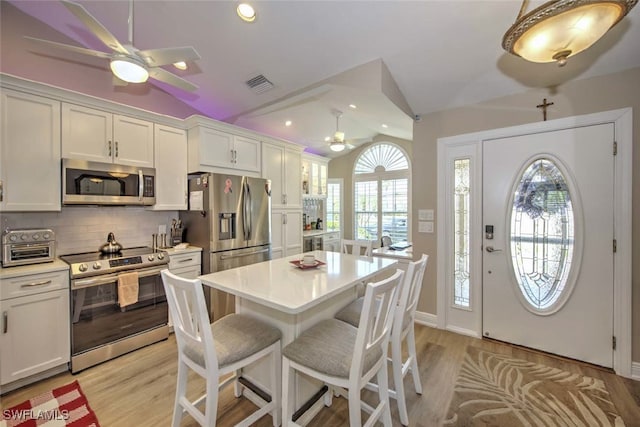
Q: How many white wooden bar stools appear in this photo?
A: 4